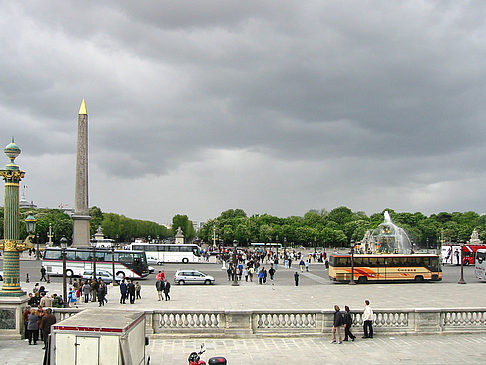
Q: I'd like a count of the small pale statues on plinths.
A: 3